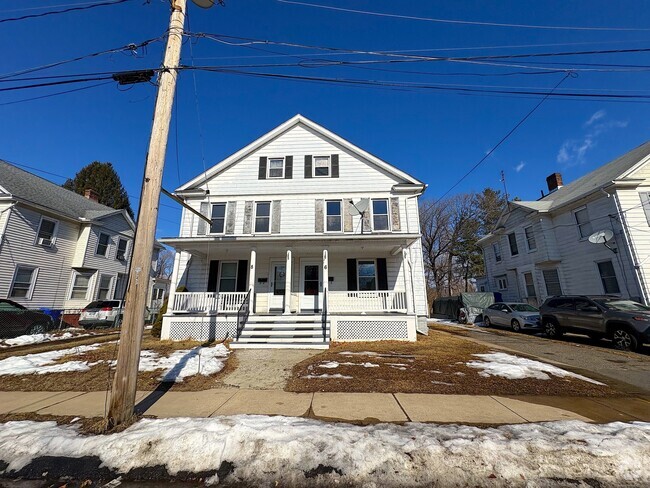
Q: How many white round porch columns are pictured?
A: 5